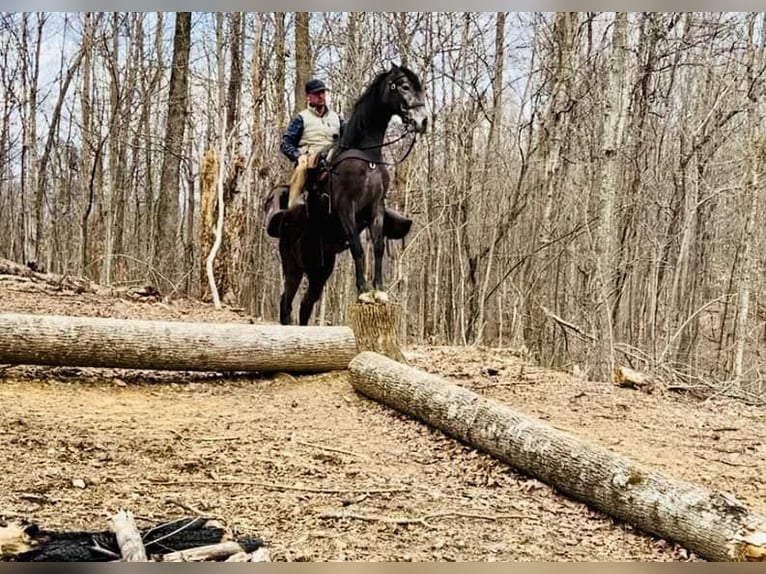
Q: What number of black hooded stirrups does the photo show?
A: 2